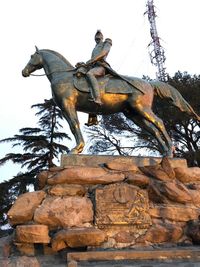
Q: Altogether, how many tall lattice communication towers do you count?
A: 1